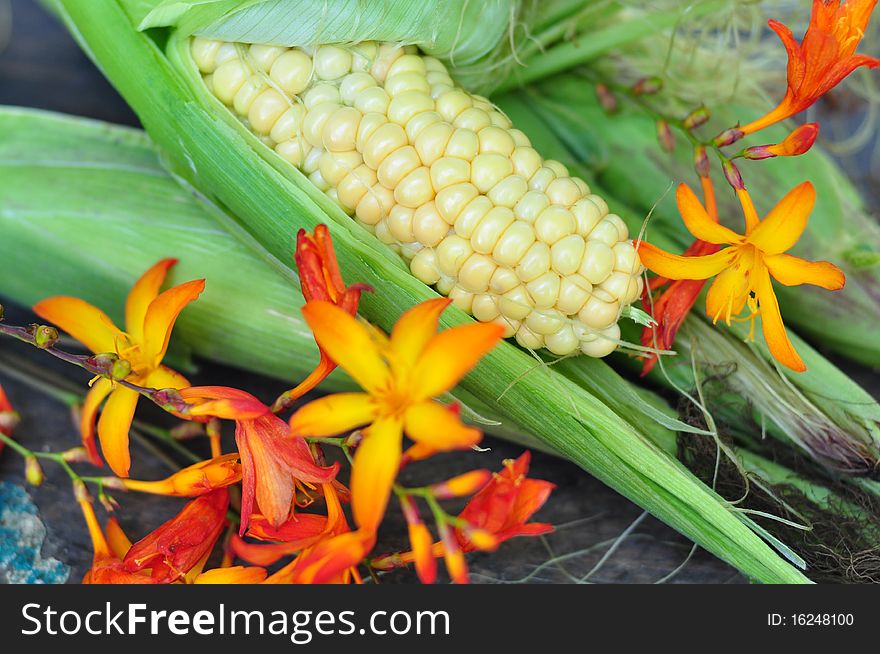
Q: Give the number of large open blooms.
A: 3